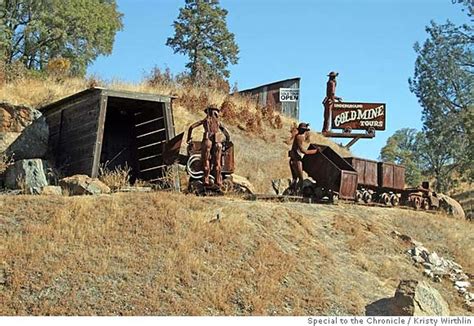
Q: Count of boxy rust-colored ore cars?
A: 3